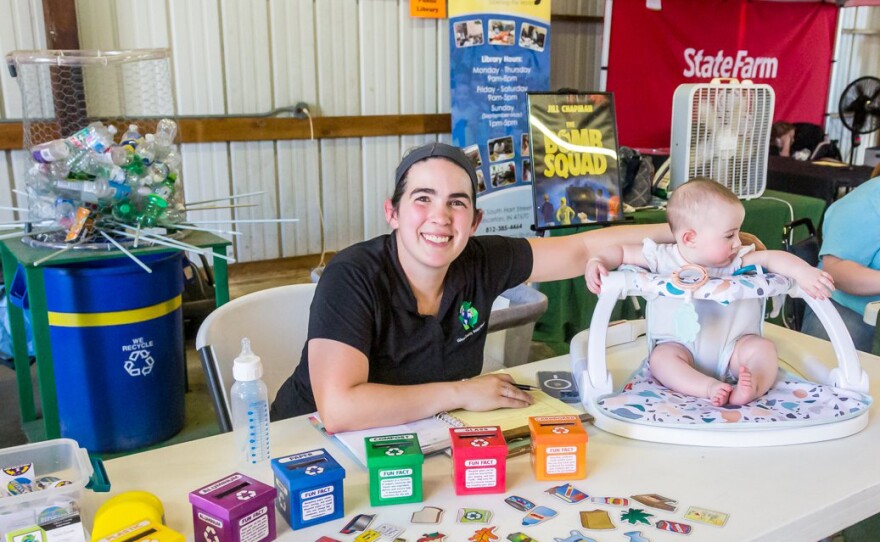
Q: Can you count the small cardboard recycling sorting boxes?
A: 6